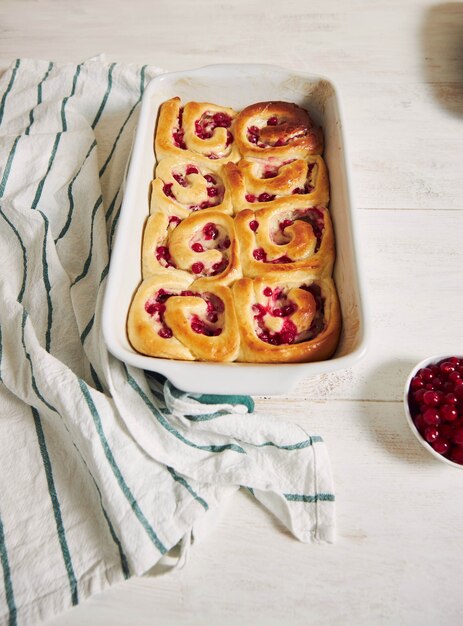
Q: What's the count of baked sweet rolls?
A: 8